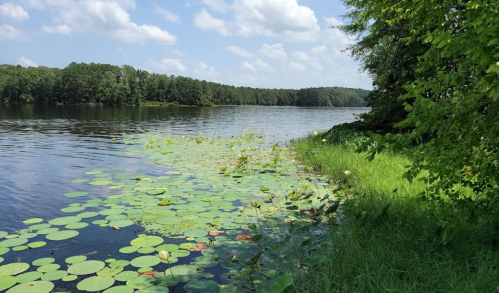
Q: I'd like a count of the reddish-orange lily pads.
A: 4